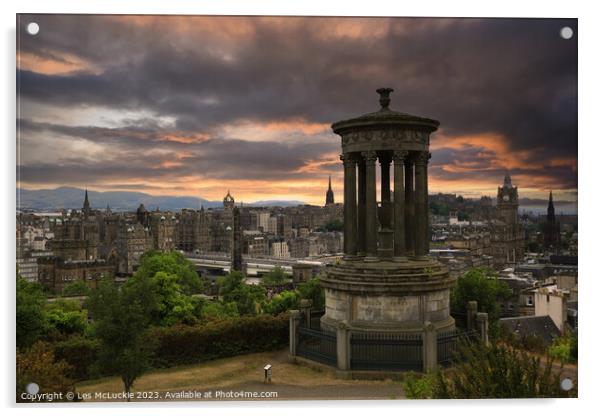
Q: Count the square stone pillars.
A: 6